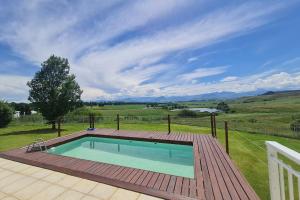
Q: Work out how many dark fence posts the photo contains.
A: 8